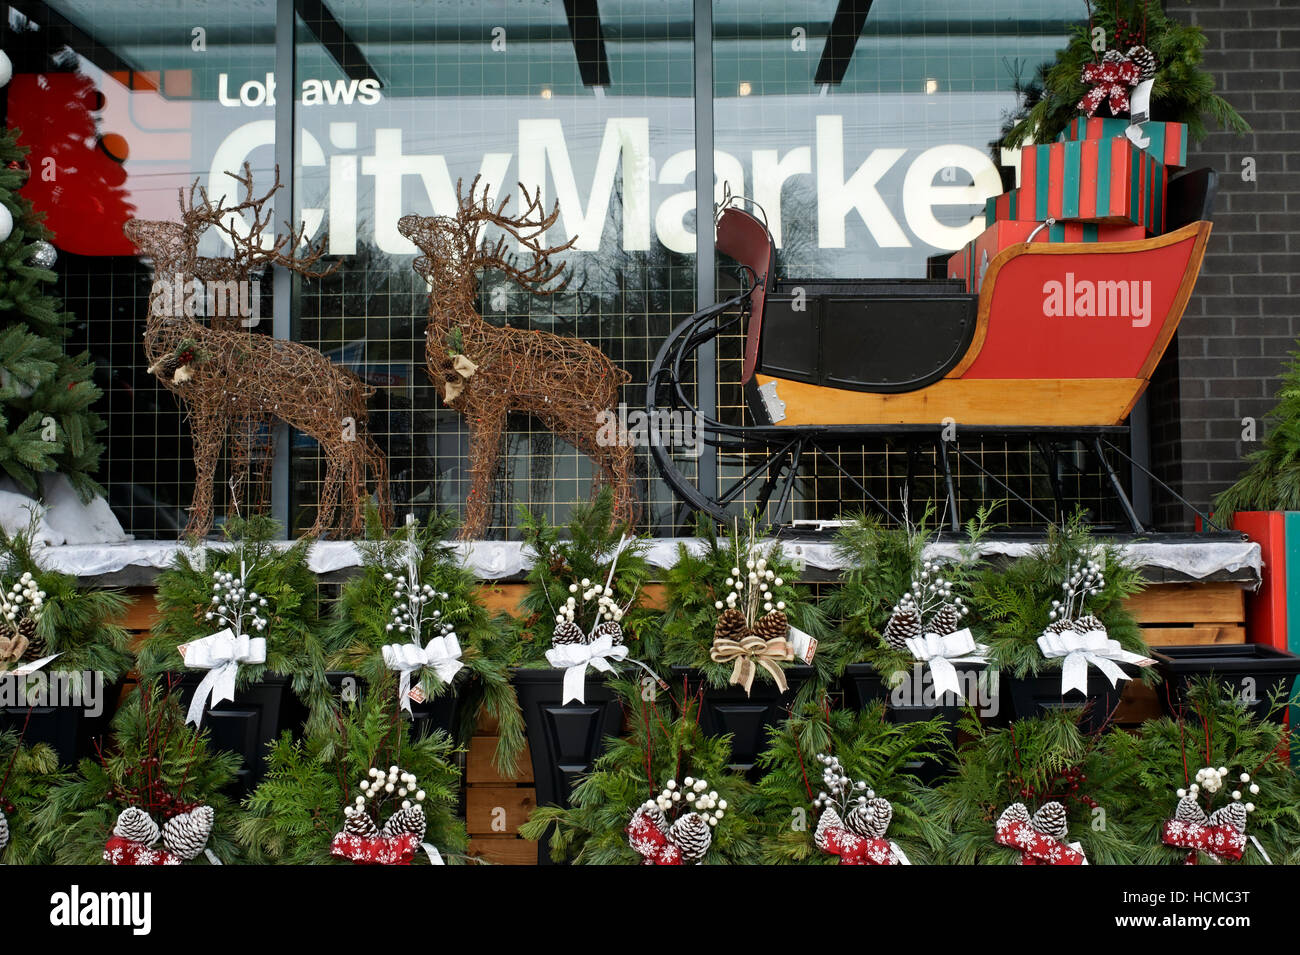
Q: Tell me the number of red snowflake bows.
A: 7